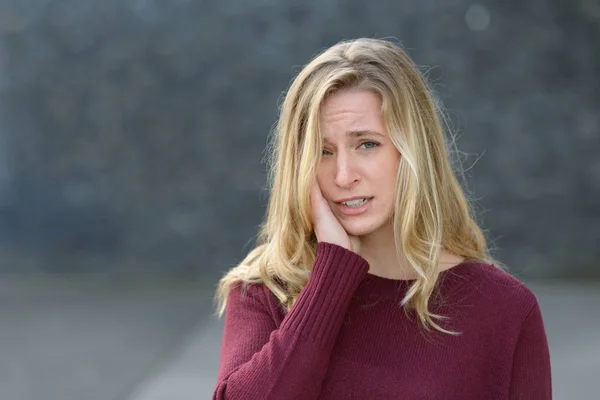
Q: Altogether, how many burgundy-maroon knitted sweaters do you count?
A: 1